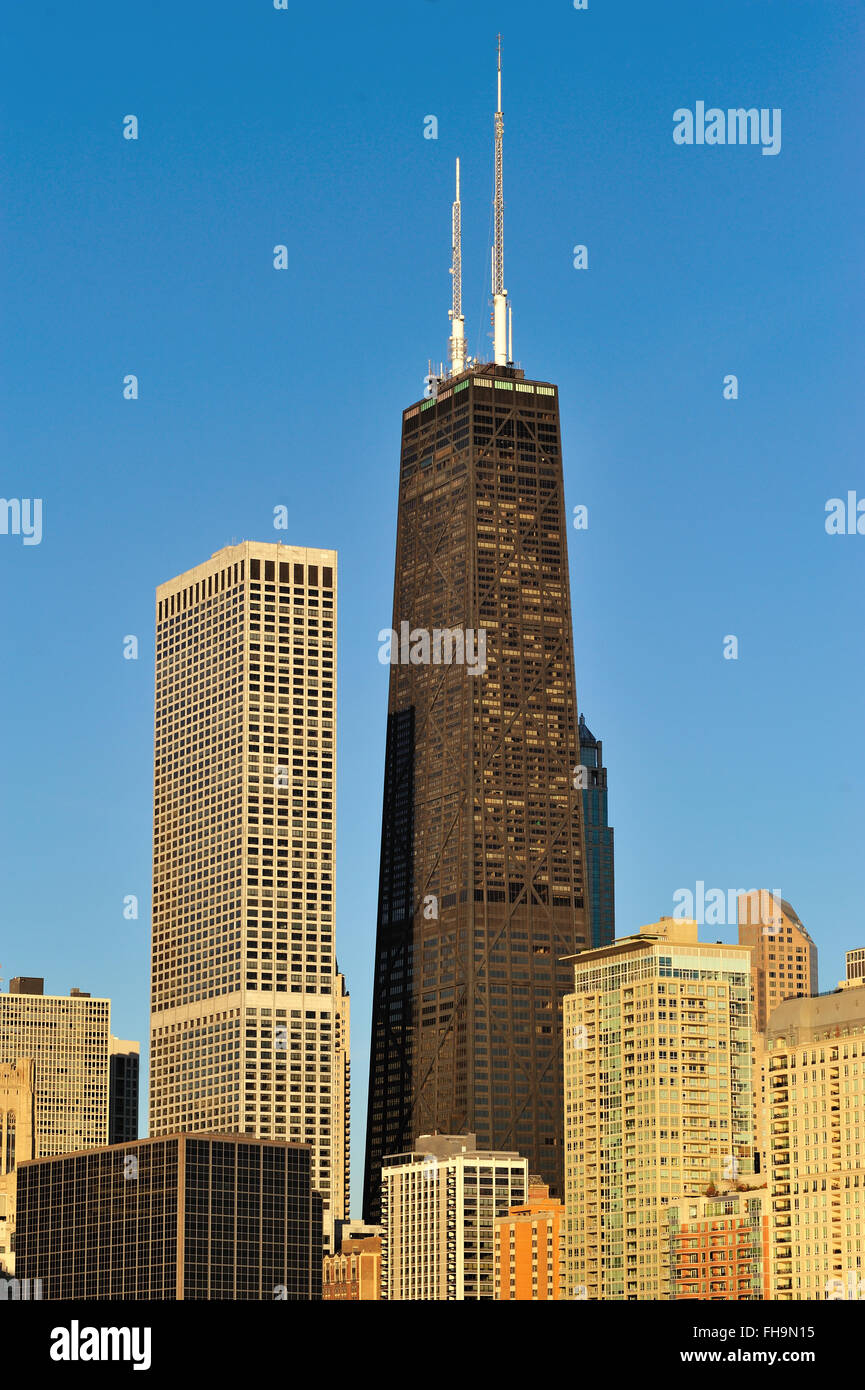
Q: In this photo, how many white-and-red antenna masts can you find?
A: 2